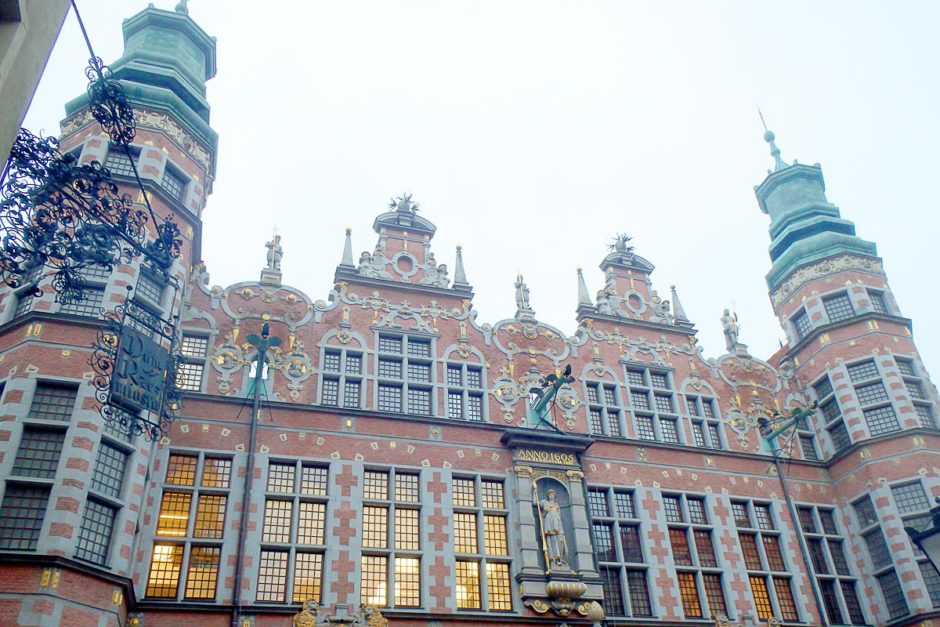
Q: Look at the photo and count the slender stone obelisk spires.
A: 4